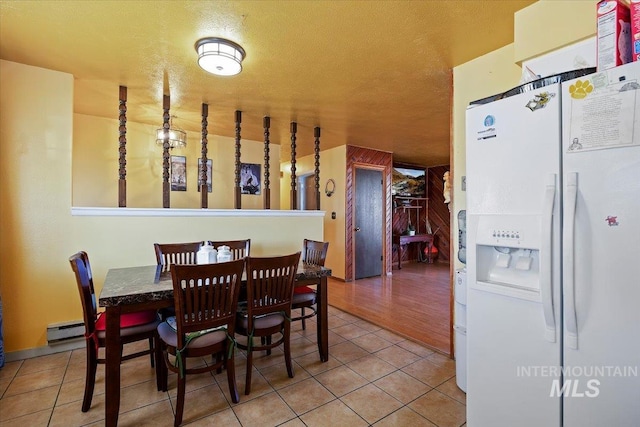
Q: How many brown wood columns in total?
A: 7